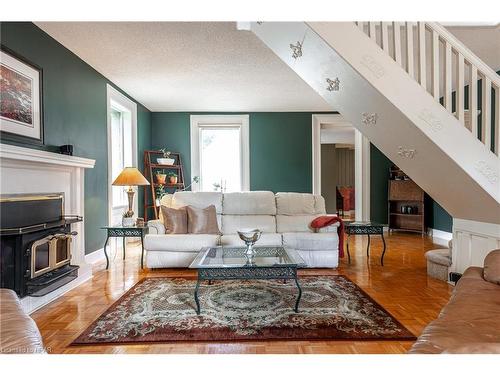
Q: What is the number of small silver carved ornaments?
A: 4